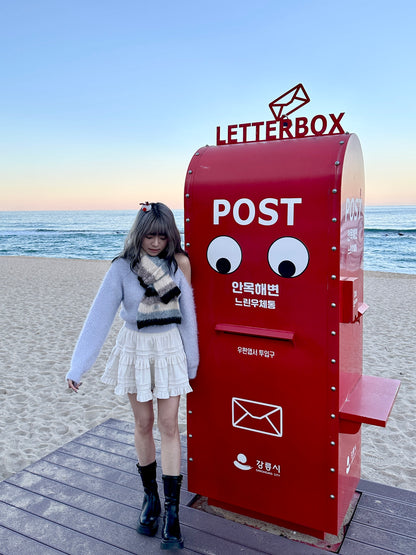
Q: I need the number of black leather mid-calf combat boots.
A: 2